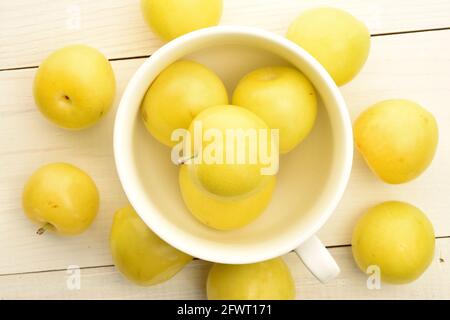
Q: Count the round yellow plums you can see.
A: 12